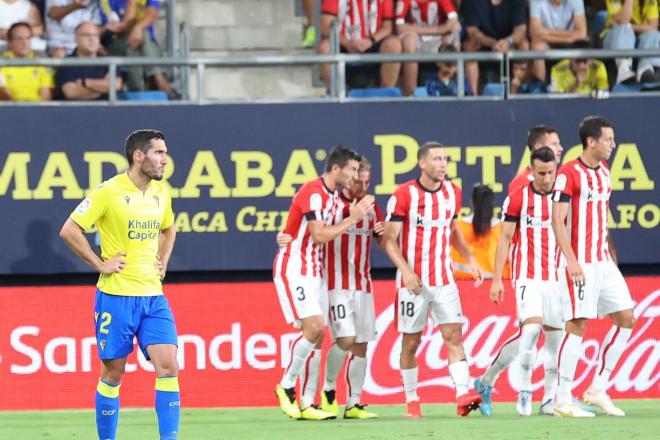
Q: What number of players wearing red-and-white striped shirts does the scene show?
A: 6